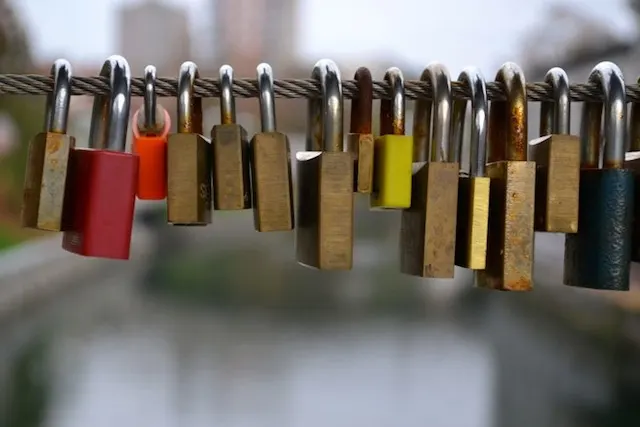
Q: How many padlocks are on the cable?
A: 15